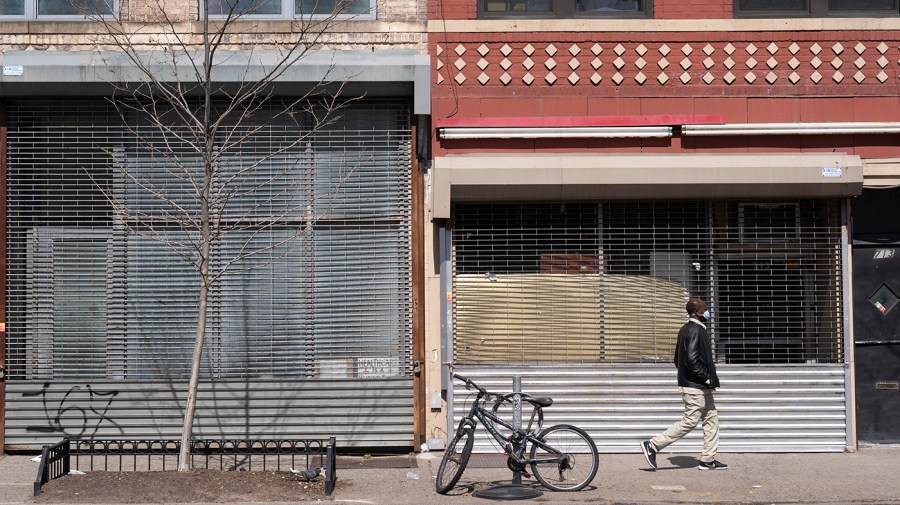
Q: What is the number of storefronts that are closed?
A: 2